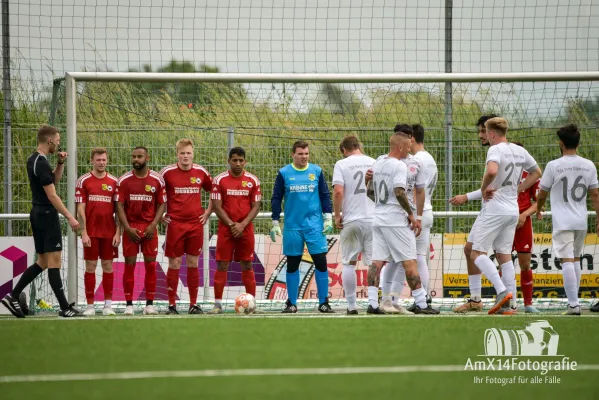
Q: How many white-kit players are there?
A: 7